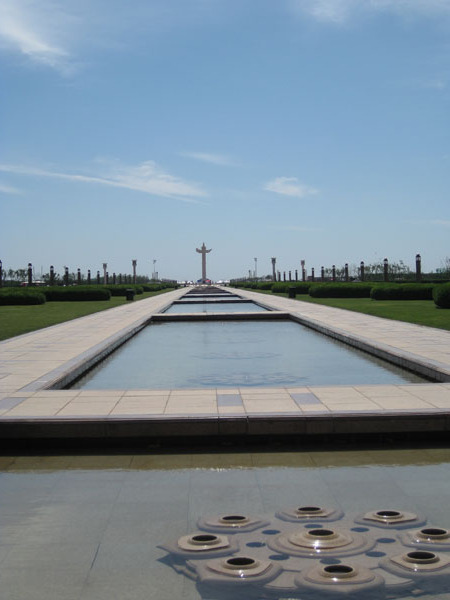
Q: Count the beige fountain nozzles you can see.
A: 9